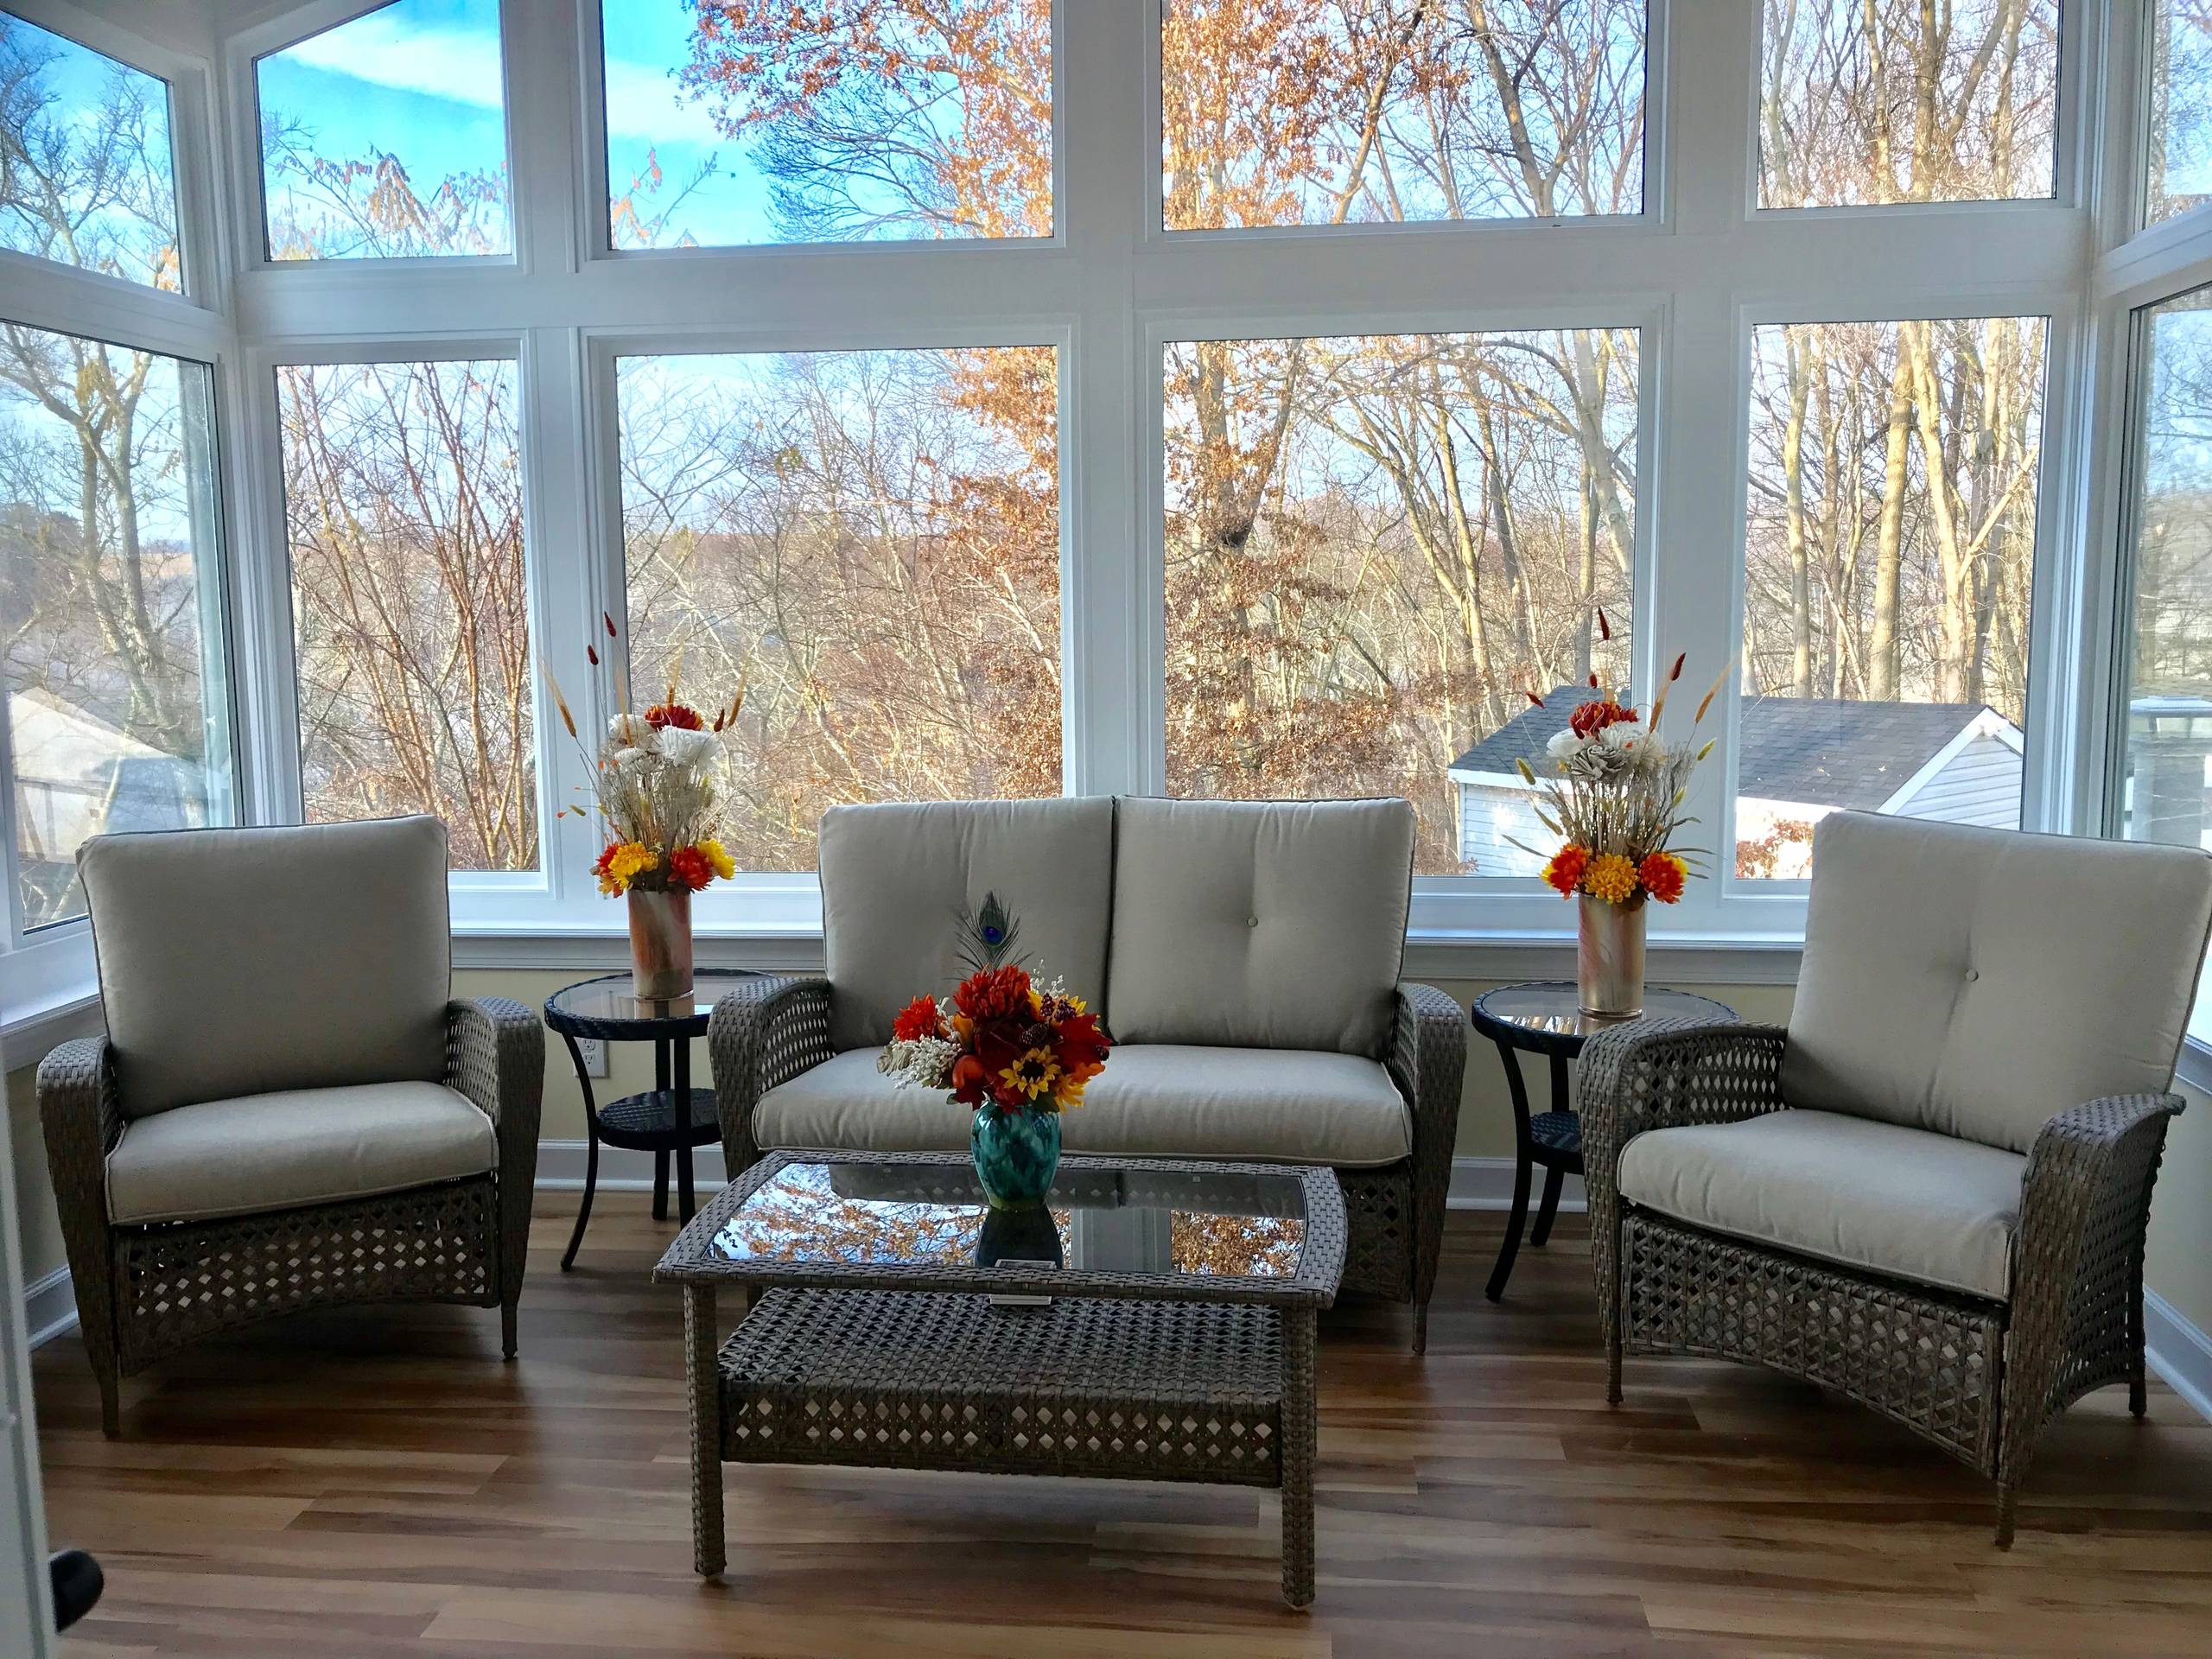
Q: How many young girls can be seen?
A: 0